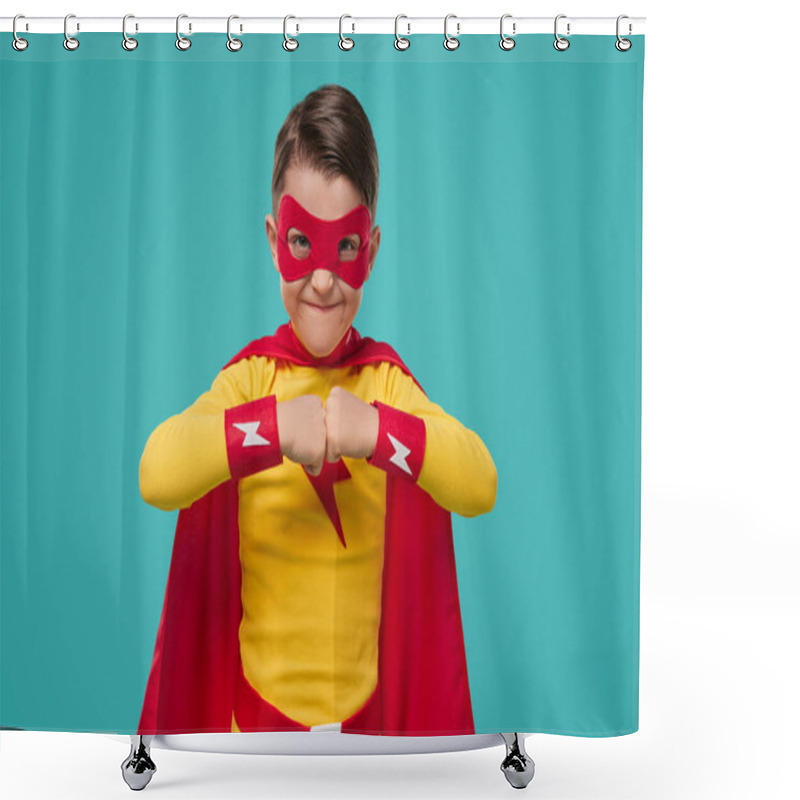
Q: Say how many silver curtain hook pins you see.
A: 12